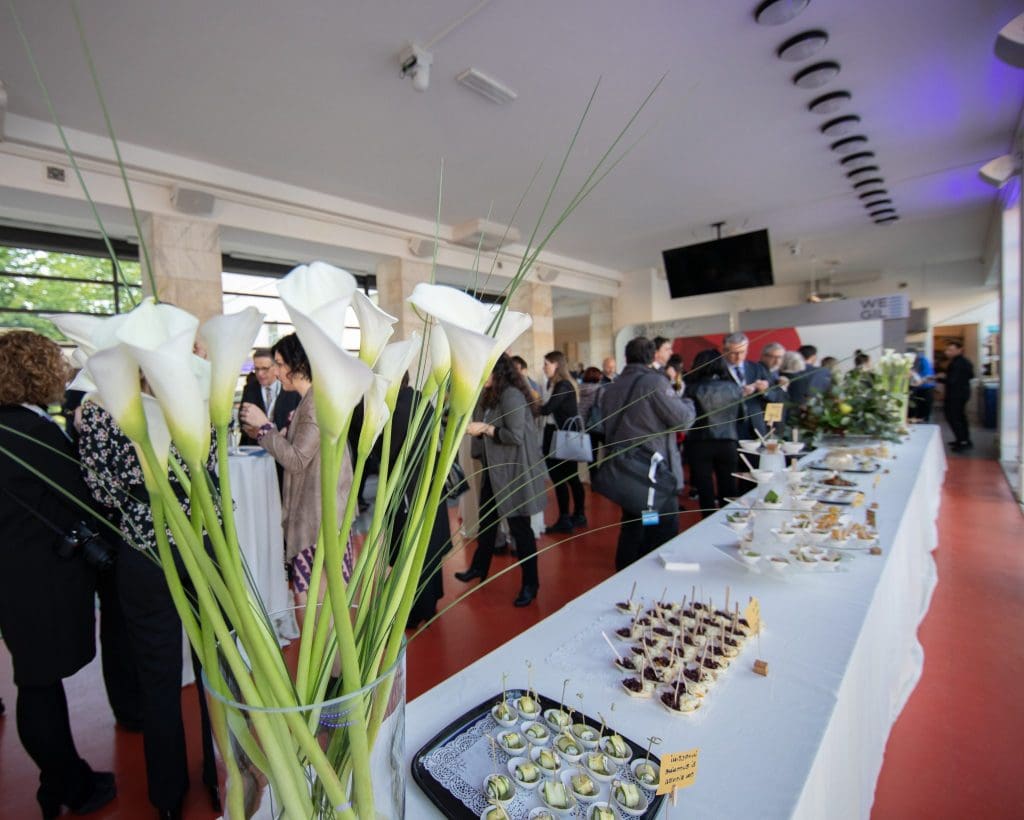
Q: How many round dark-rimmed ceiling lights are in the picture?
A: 13